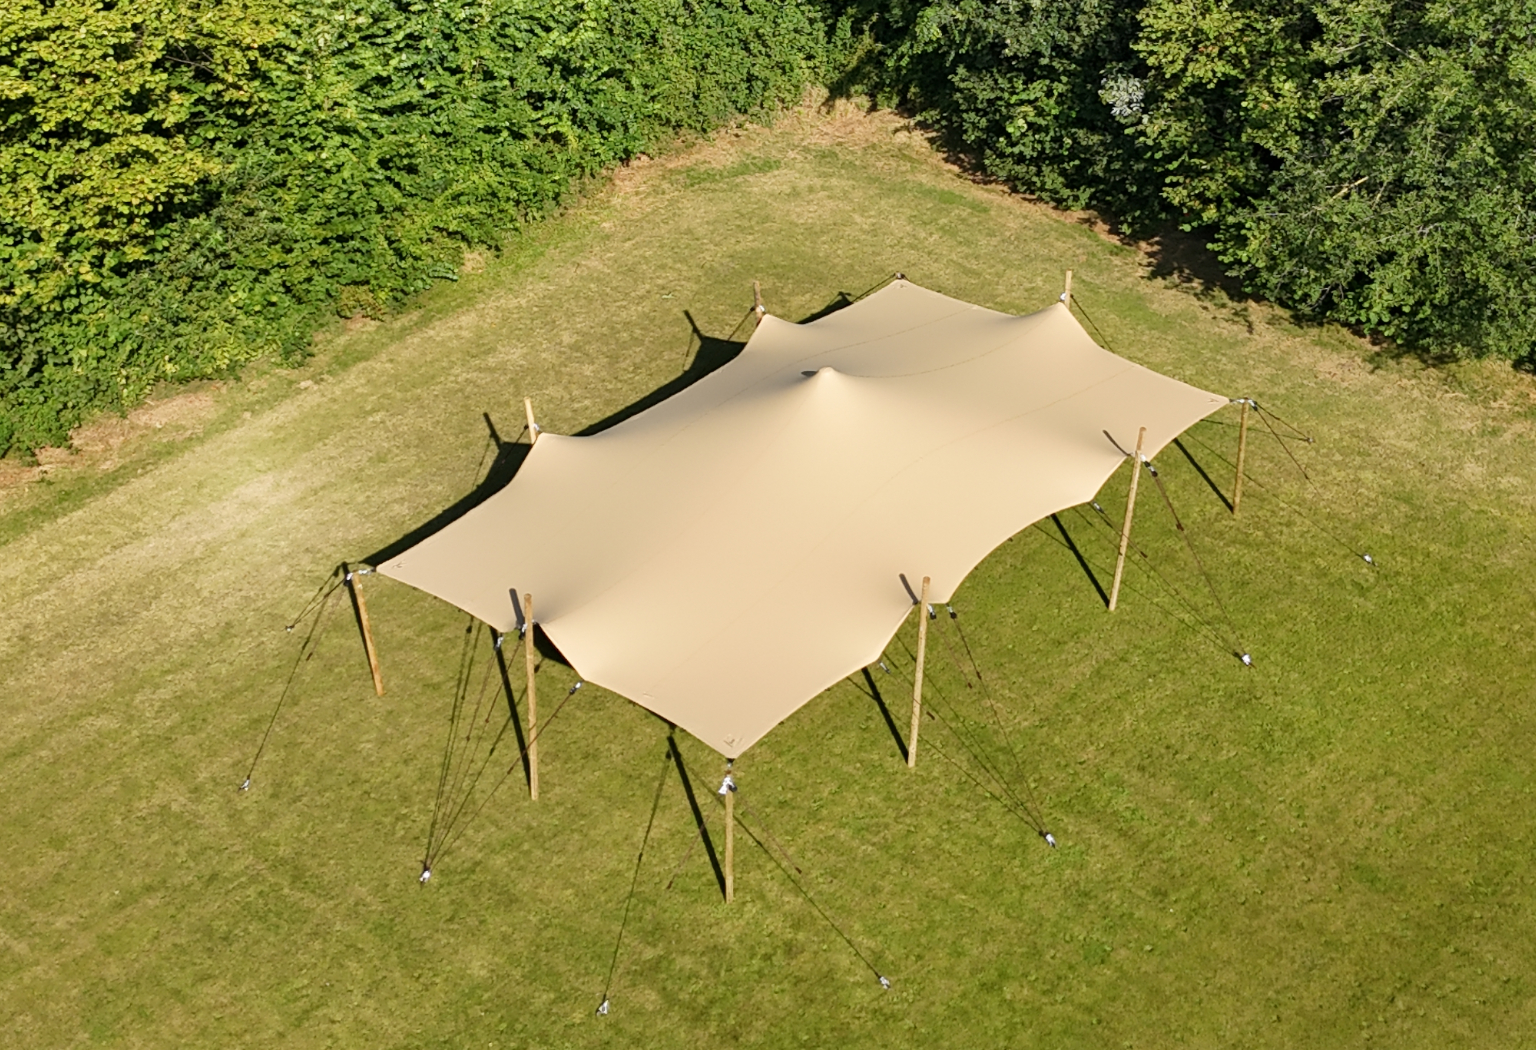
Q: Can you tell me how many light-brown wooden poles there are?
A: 9